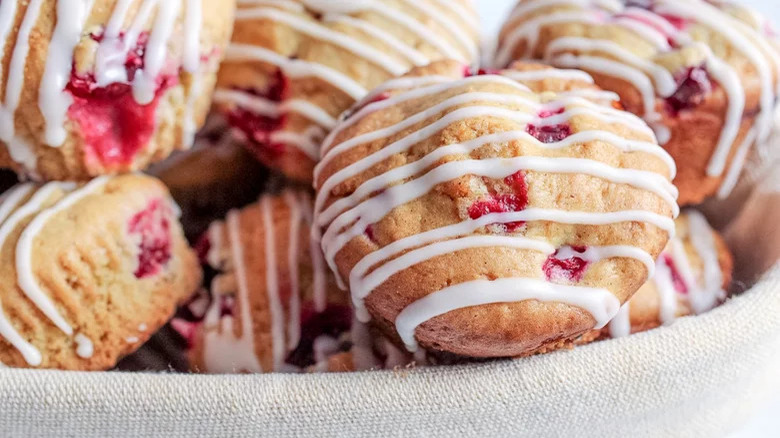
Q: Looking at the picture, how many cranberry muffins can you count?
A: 7